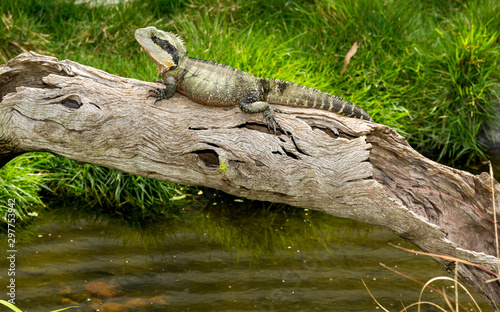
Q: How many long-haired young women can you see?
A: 0